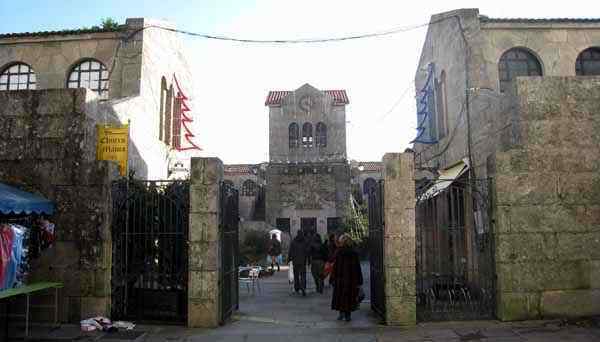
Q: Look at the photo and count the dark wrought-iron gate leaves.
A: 4